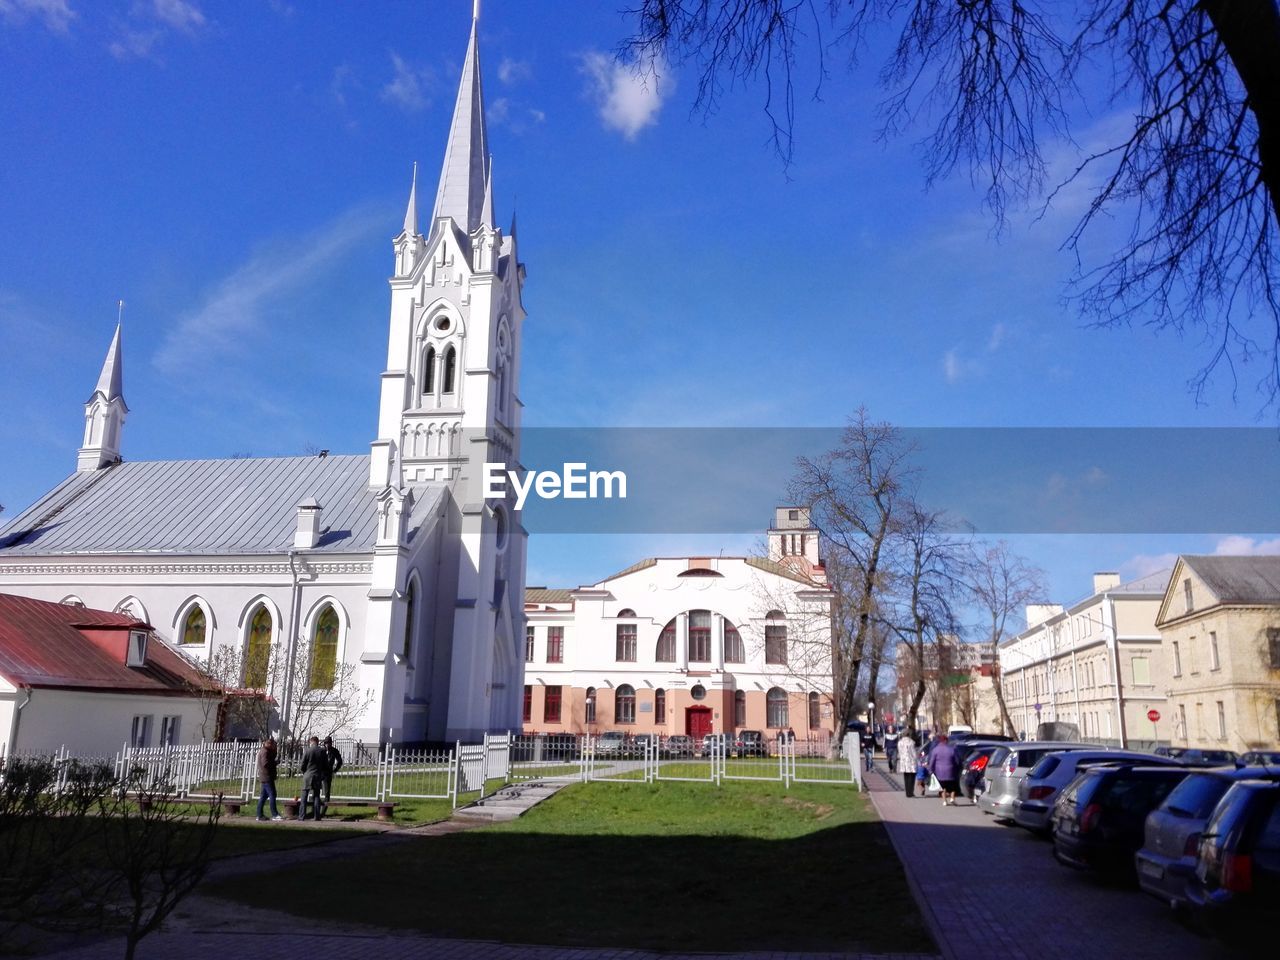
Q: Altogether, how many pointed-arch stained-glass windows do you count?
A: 3